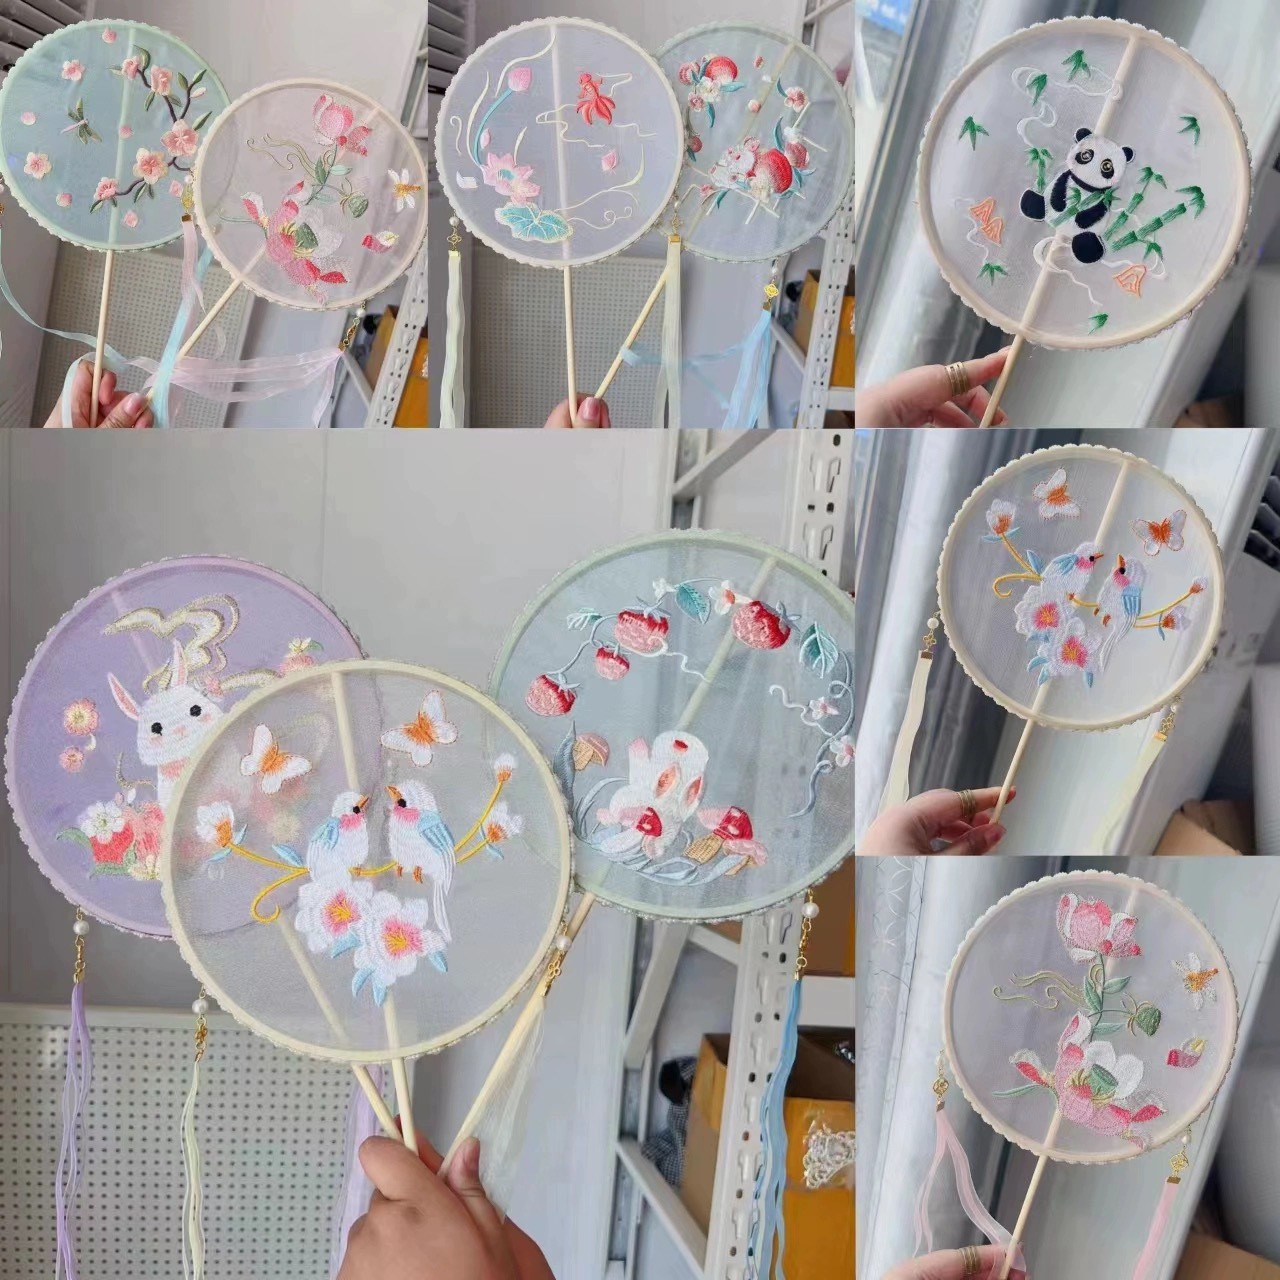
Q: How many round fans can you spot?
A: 10